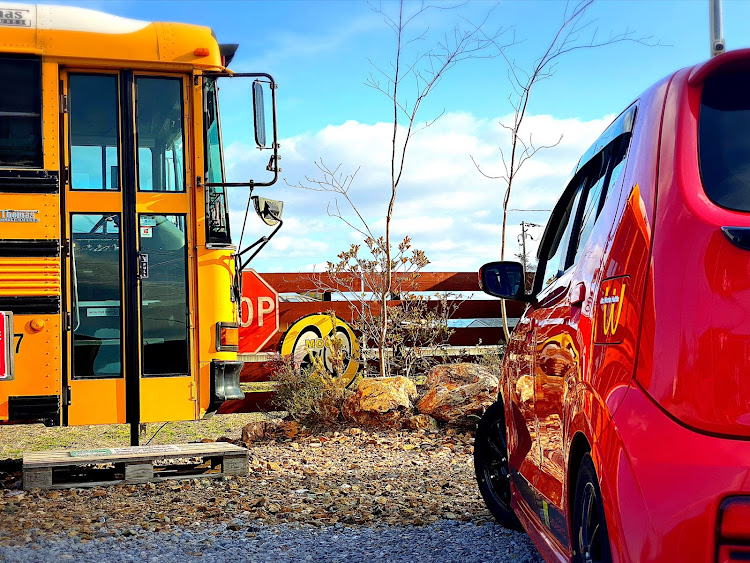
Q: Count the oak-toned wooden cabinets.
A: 0